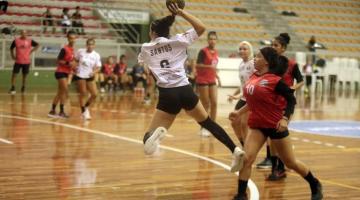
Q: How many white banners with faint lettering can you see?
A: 1